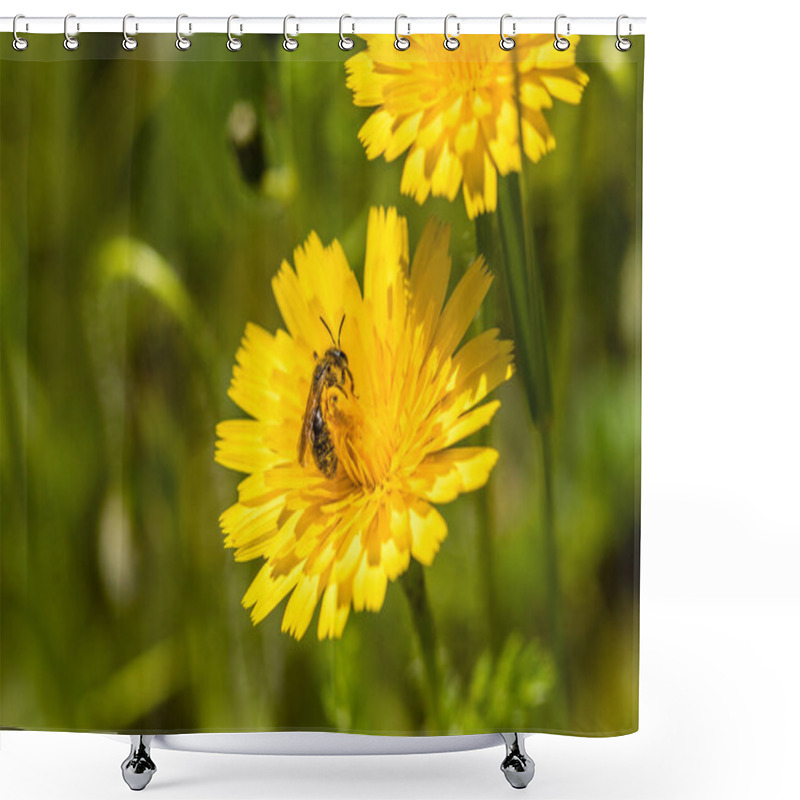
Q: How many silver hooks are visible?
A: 12